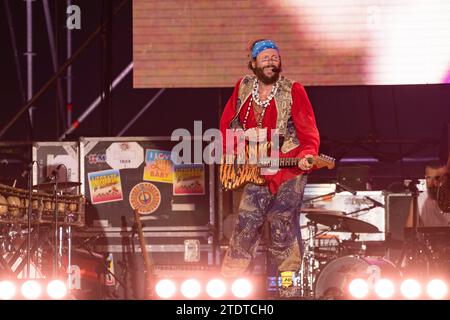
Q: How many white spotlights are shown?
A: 11